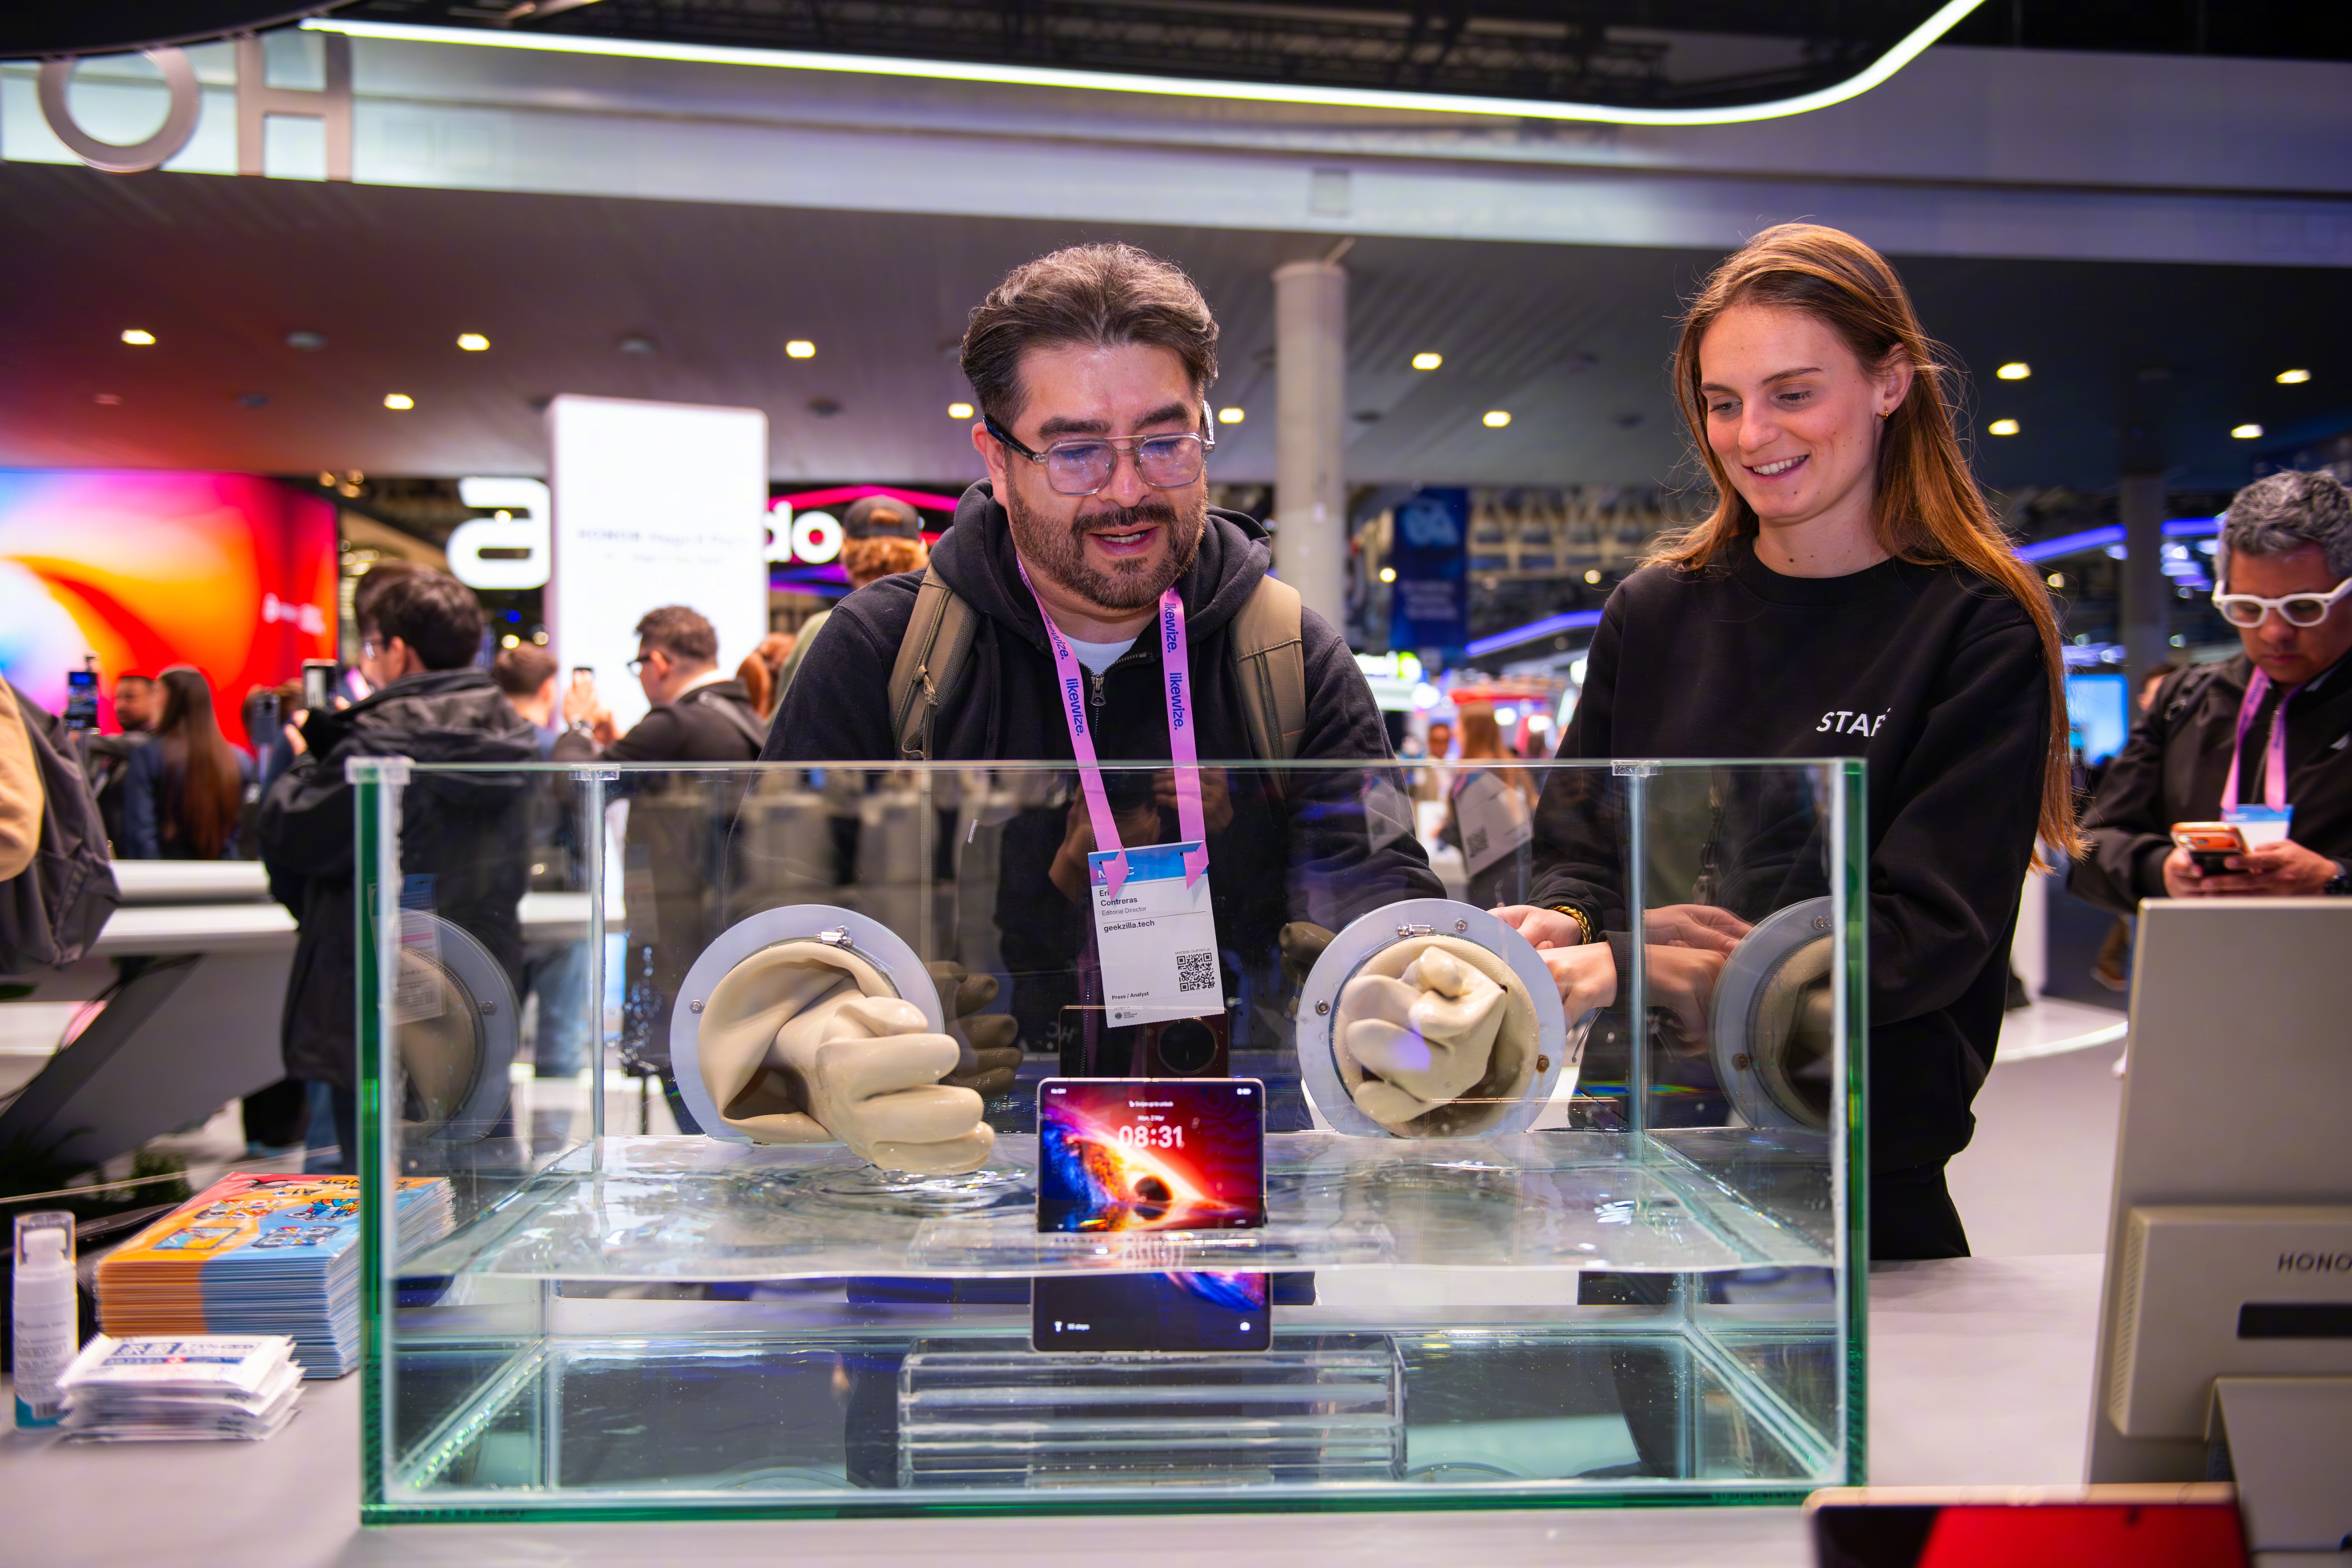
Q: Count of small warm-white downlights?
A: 12